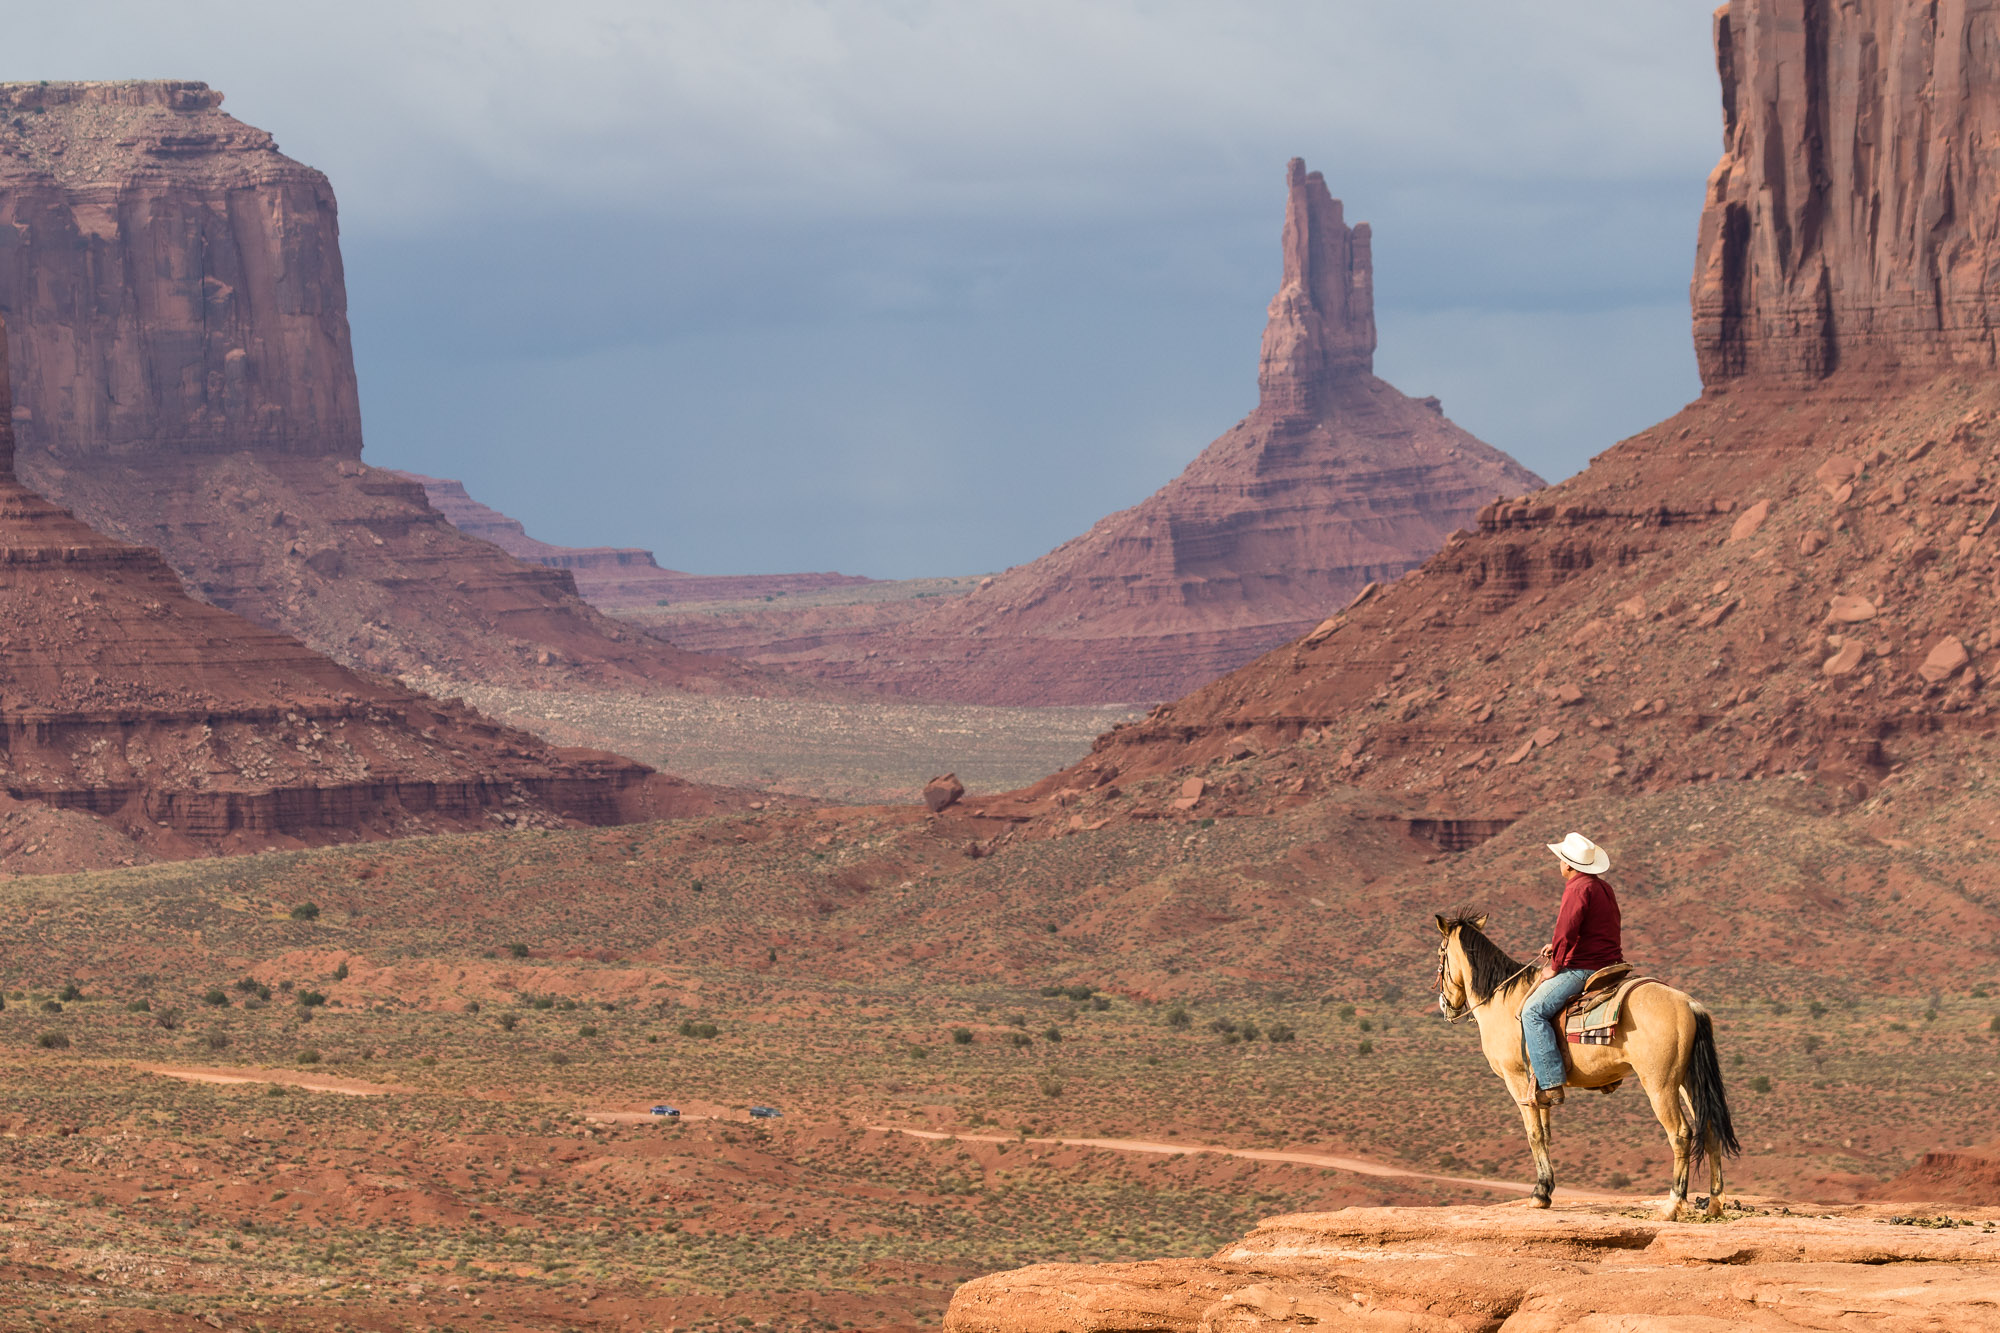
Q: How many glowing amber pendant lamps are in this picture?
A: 0